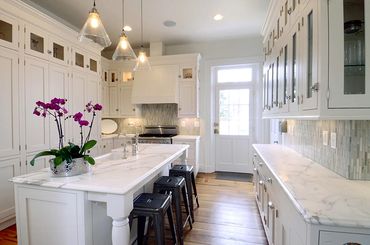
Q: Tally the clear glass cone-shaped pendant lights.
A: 3